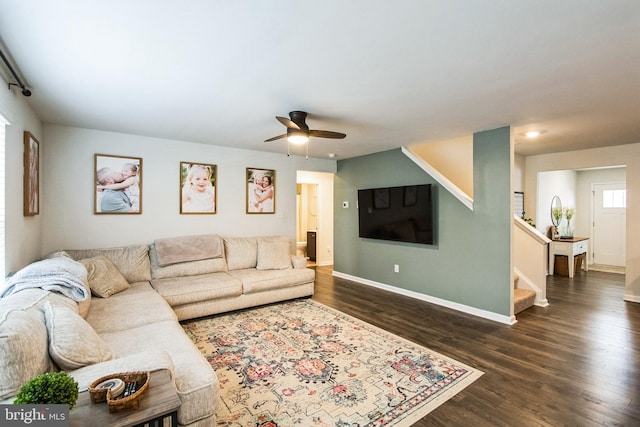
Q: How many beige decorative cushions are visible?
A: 3